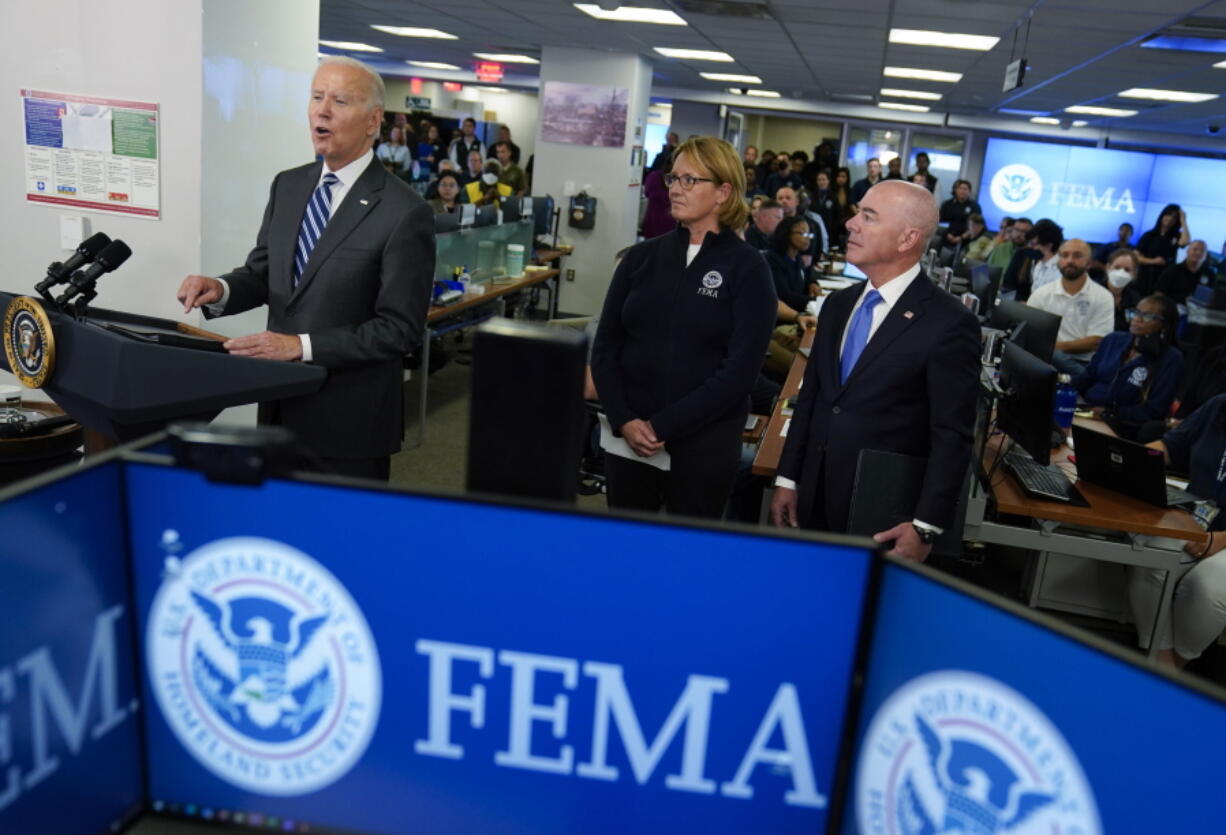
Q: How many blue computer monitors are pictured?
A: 3